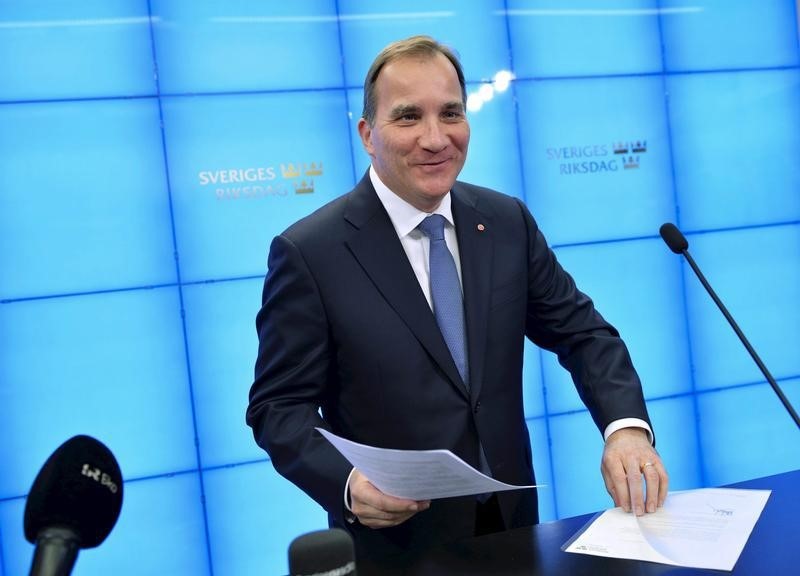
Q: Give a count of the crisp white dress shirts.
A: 1